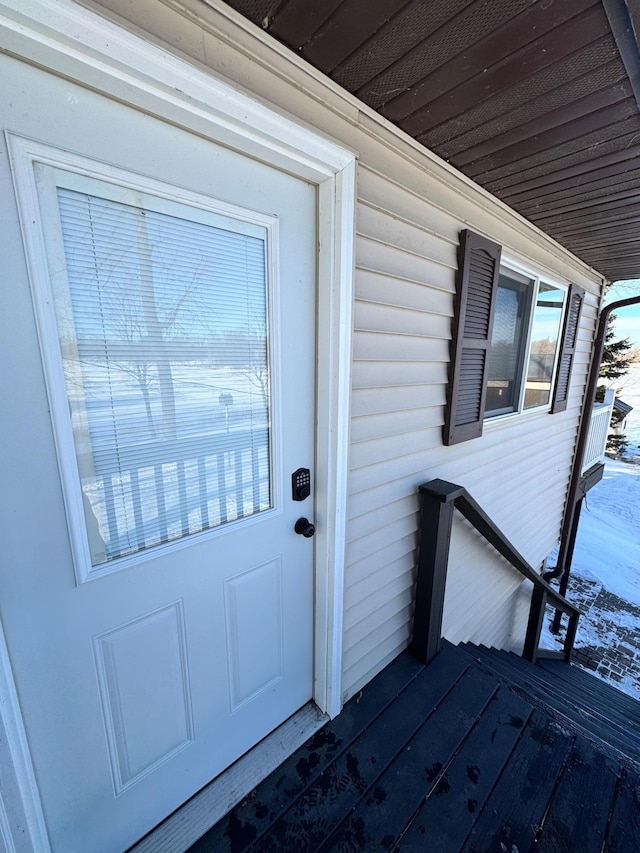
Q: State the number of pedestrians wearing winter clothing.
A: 0